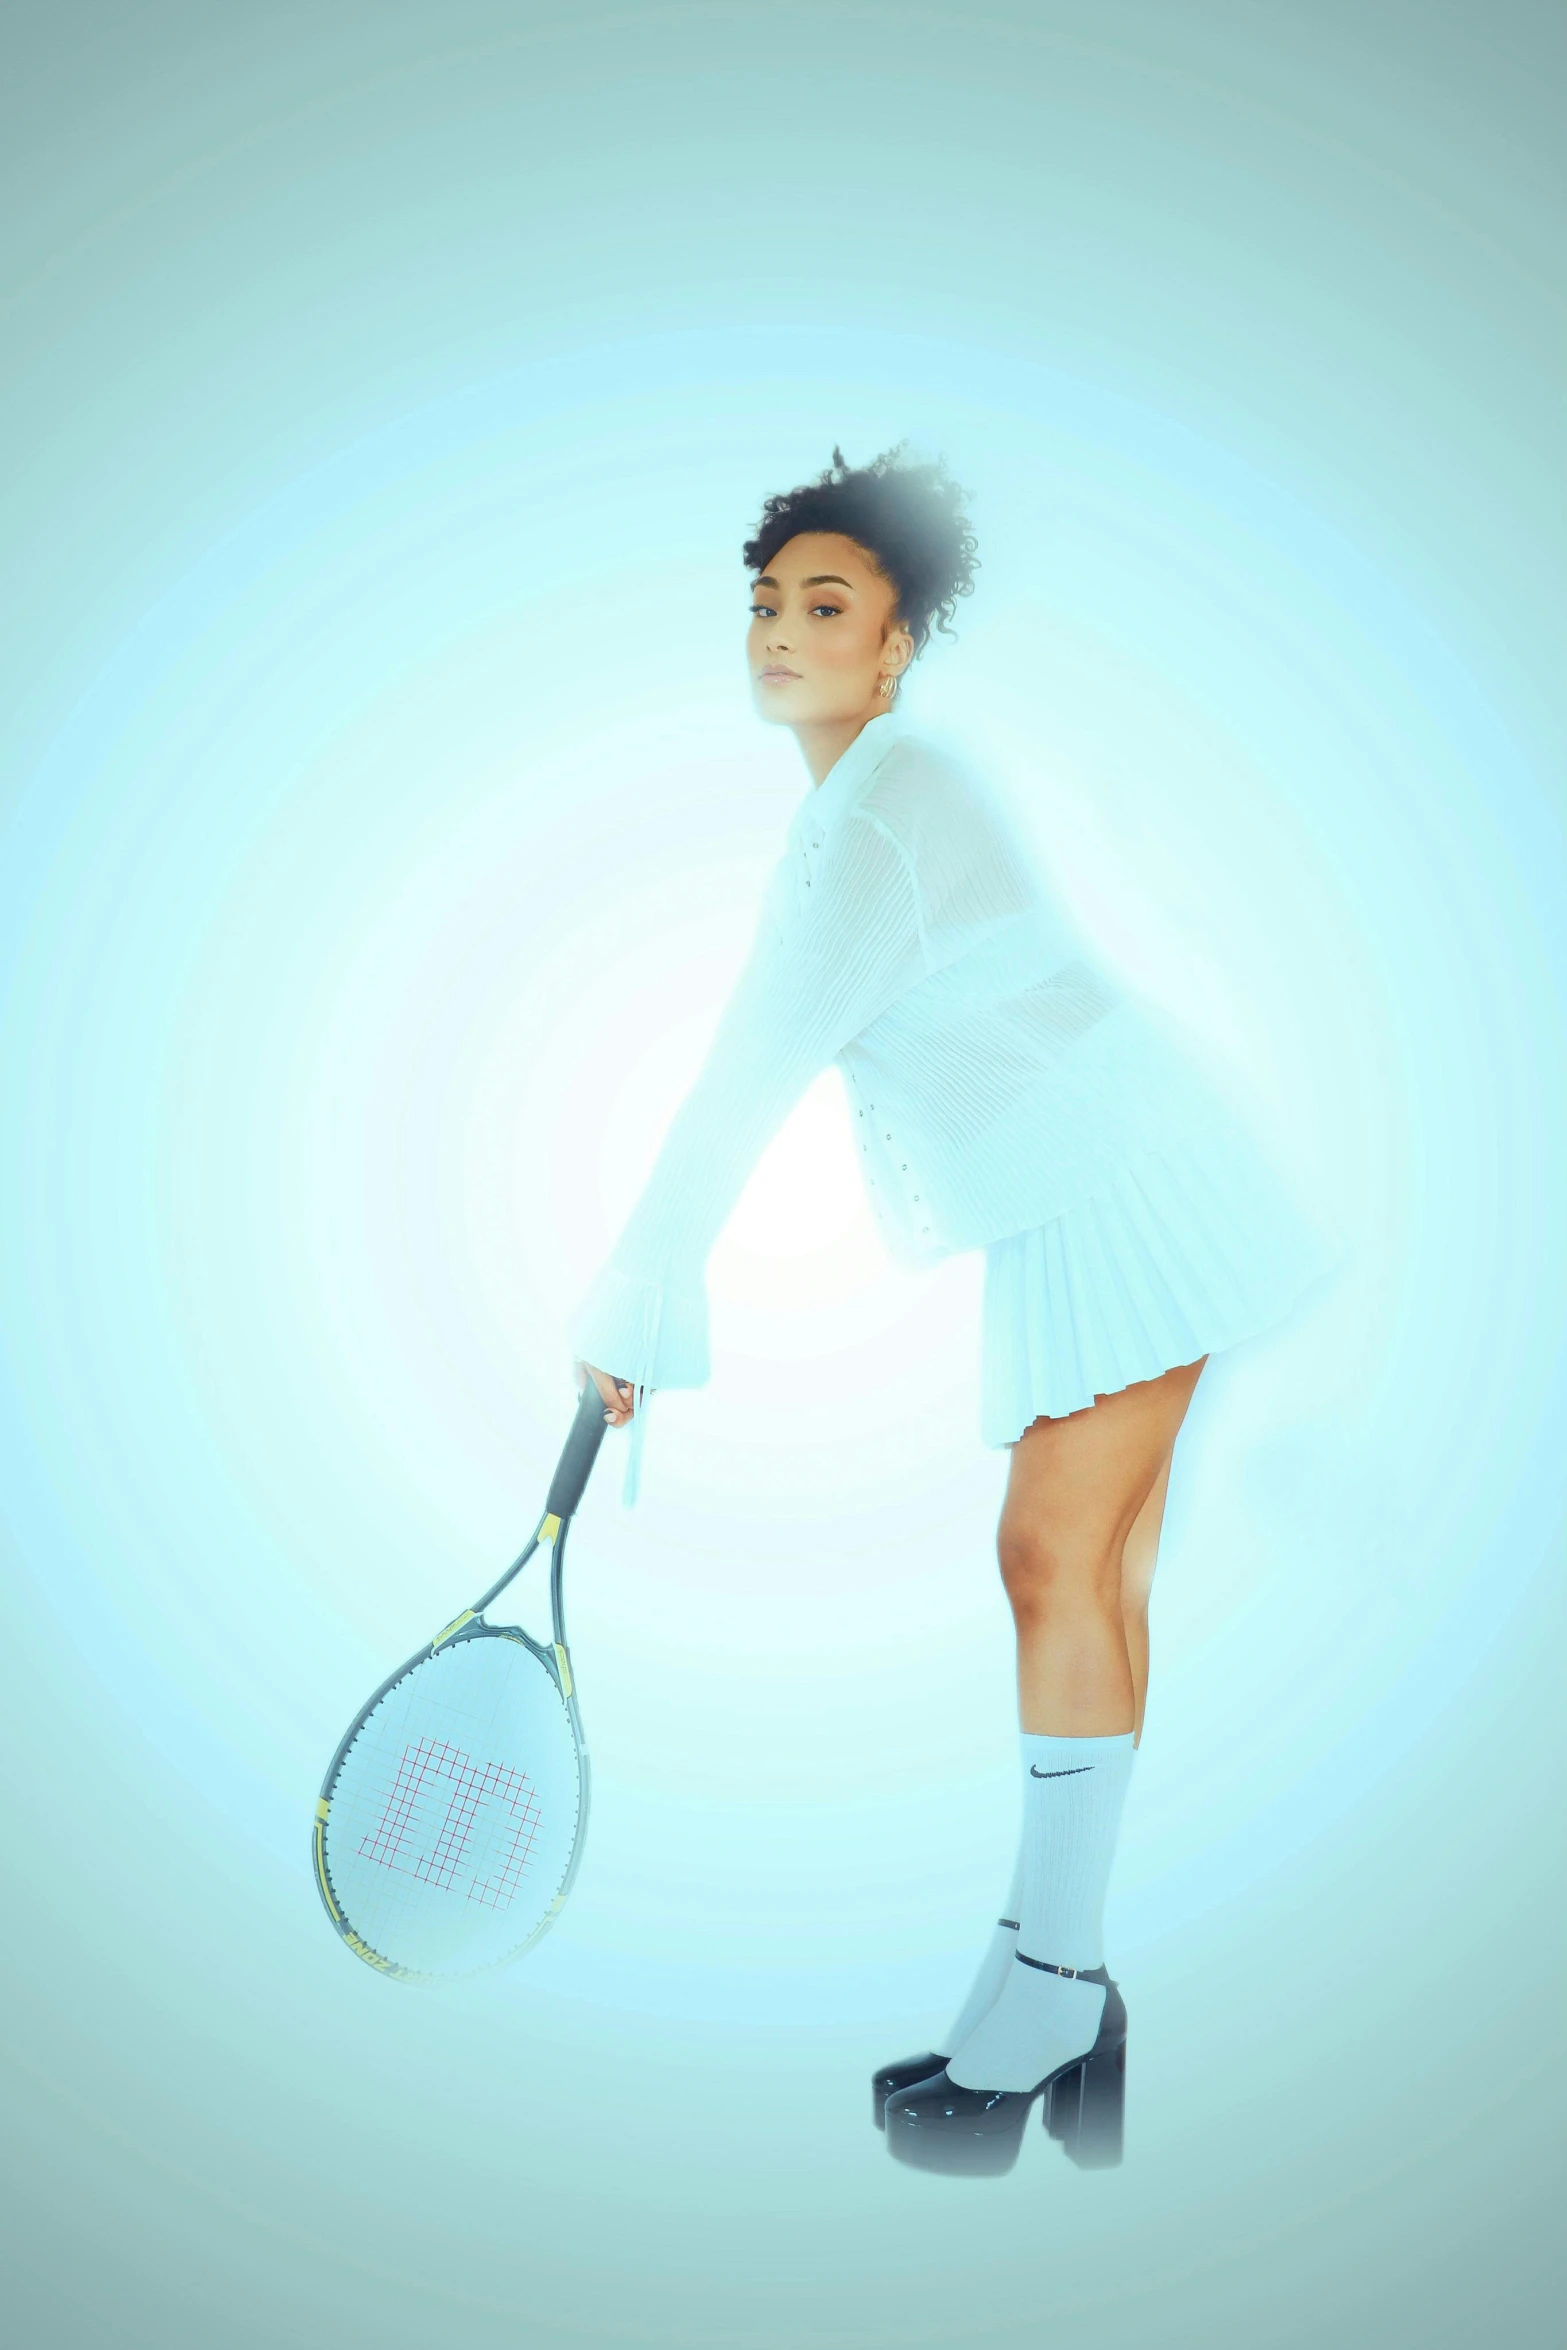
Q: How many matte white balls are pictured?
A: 0